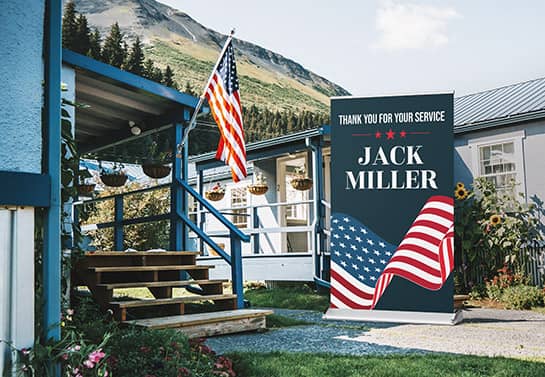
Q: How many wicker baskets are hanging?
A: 6